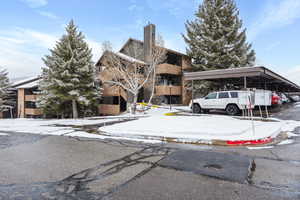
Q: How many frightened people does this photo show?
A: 0